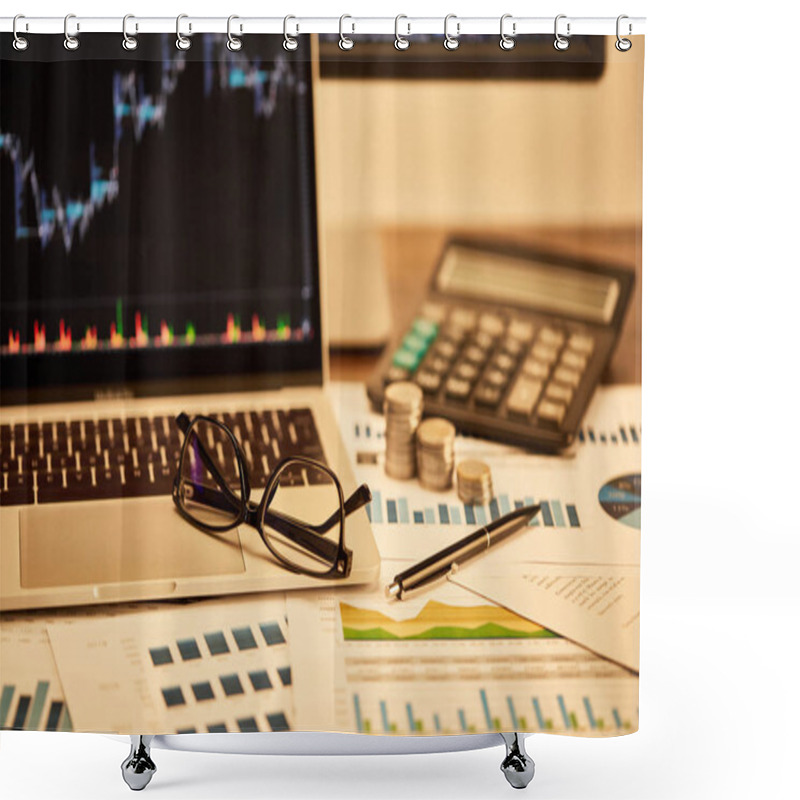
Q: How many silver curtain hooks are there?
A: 12